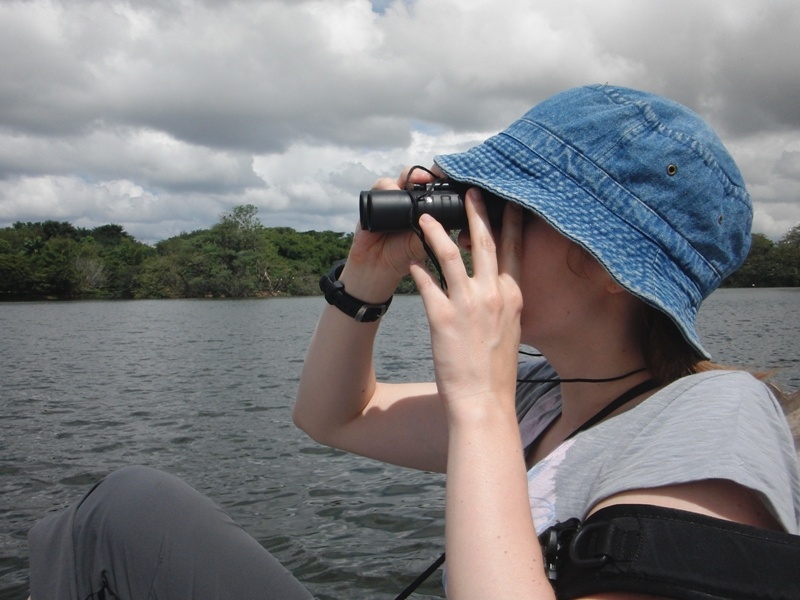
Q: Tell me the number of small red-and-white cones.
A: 0